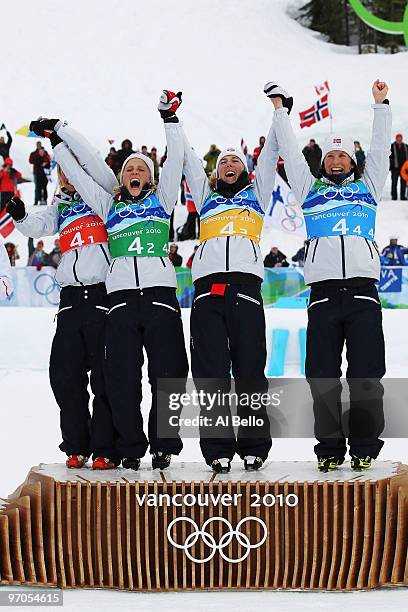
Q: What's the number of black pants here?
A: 4